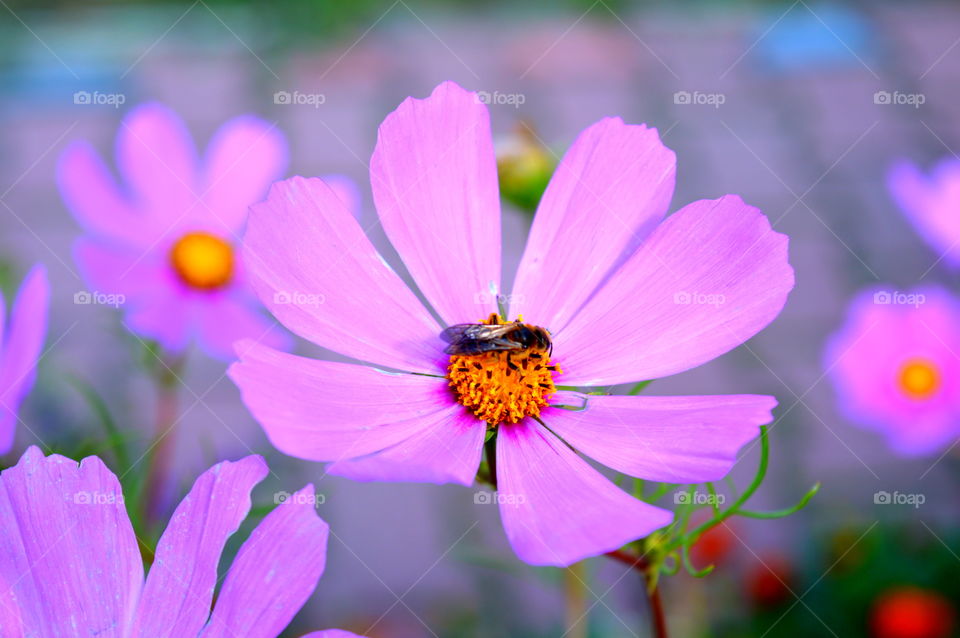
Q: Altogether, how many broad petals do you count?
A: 8